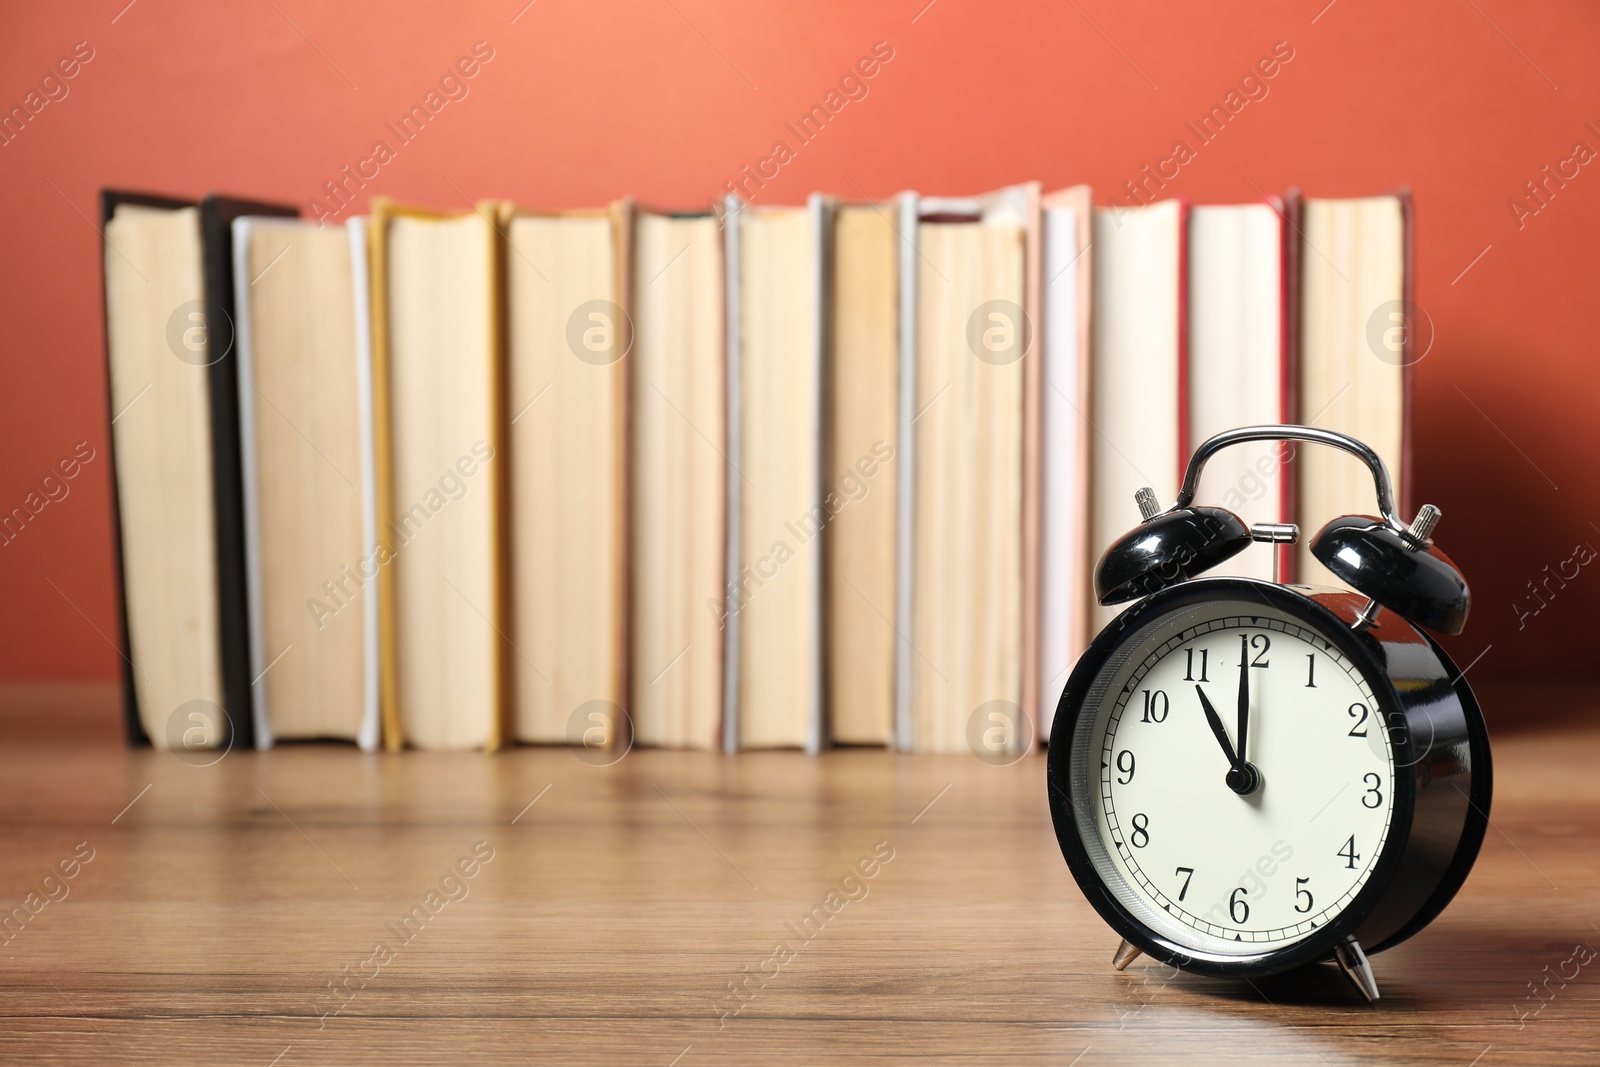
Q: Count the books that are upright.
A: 12